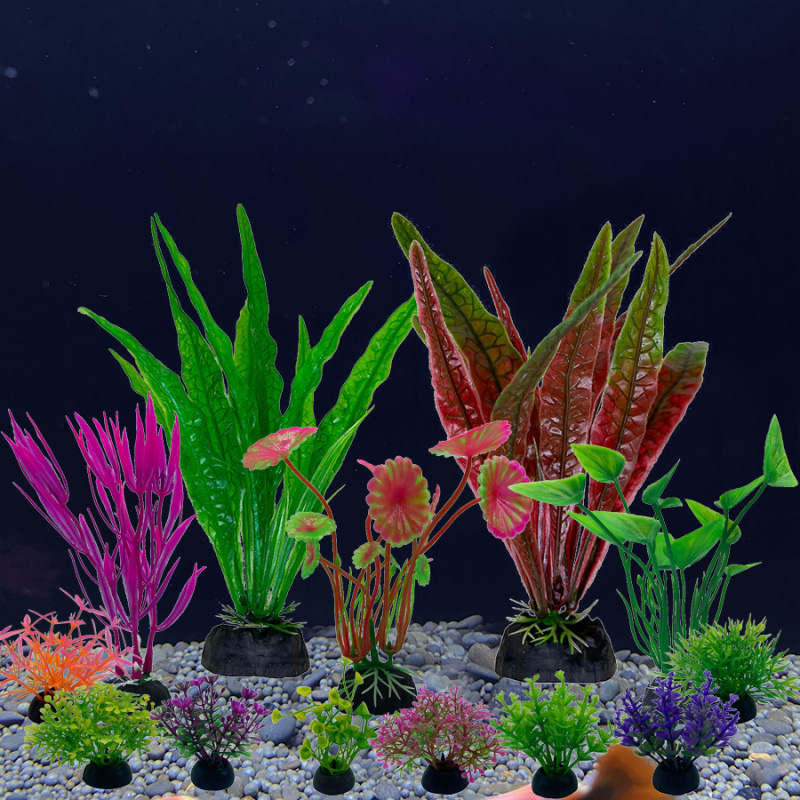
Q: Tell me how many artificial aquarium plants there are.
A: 13